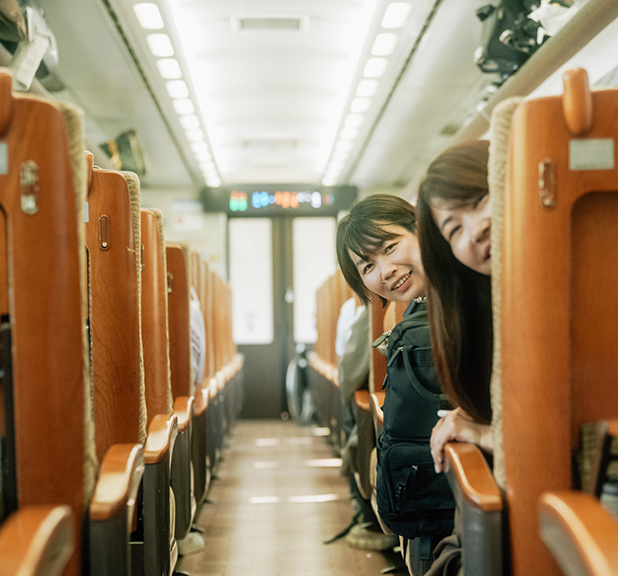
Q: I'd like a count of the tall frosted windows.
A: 2